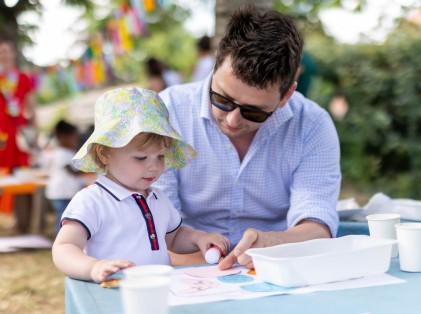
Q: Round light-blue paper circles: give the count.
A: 2